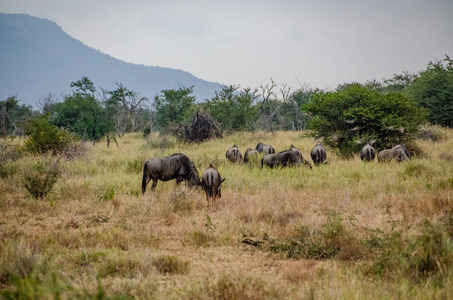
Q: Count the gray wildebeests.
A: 11